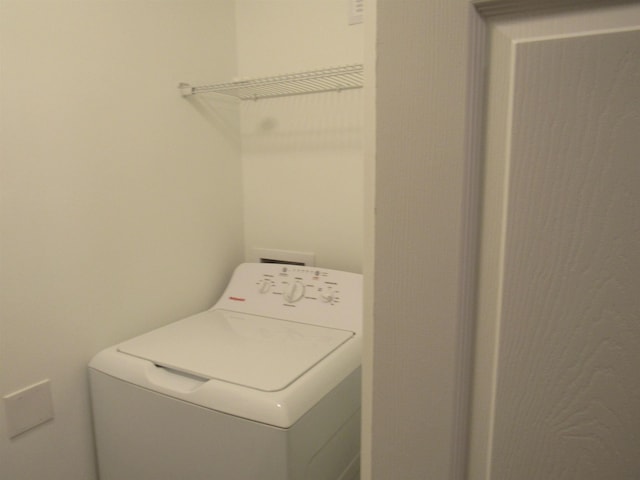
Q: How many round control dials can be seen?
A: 3